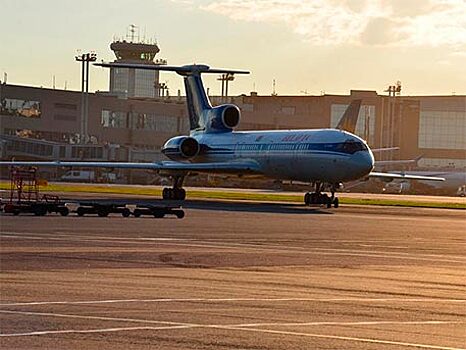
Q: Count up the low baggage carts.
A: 3